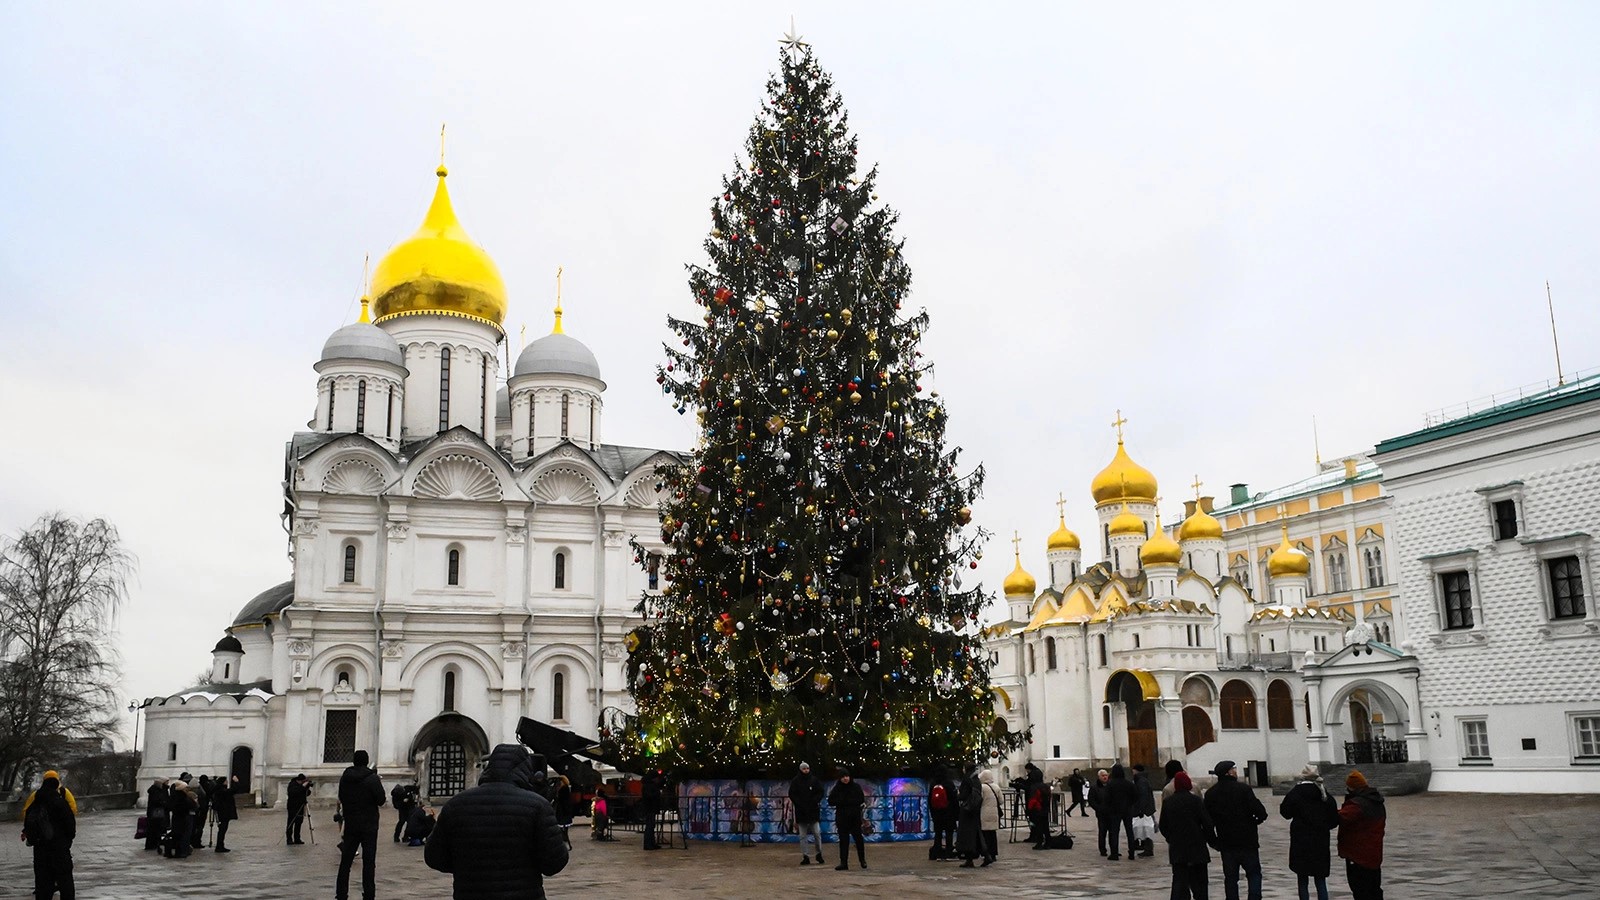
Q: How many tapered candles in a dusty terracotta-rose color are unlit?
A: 0